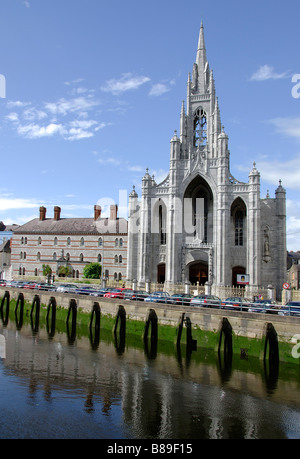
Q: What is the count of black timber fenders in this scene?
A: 11